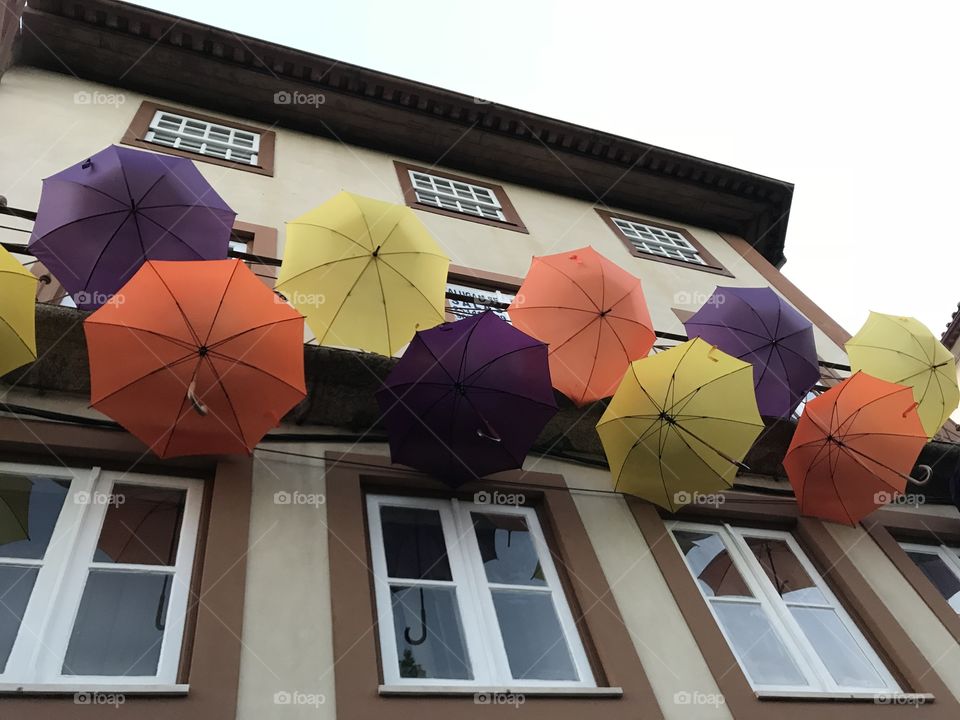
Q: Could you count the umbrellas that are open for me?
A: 10